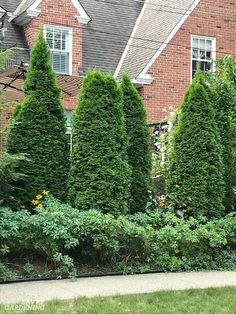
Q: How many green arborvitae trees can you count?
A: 4